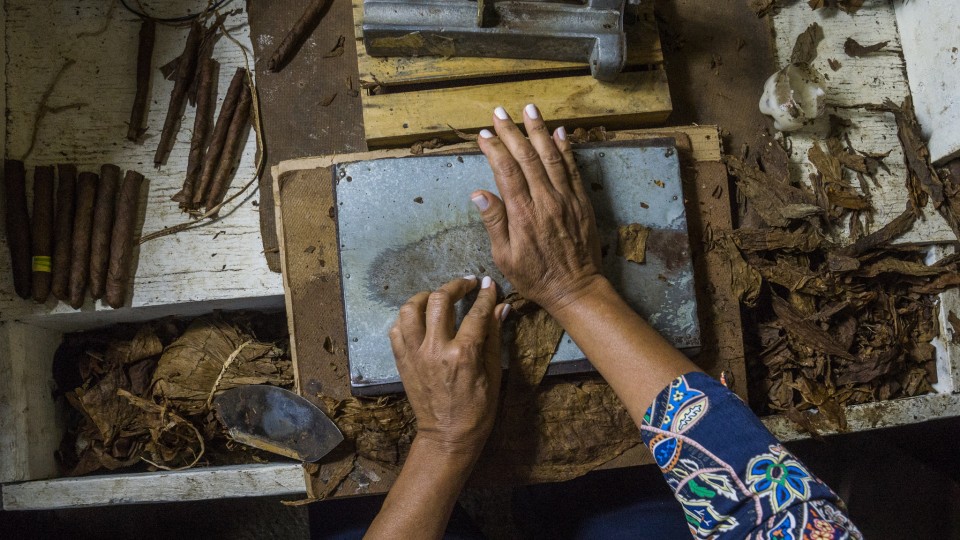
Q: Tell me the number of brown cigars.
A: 12